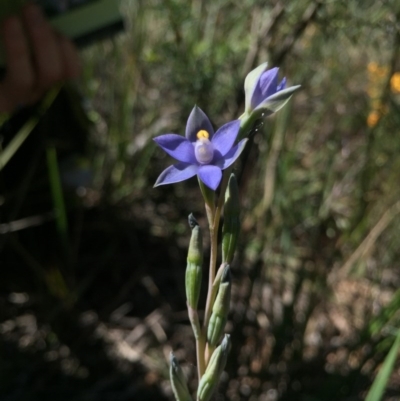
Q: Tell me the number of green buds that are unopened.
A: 5